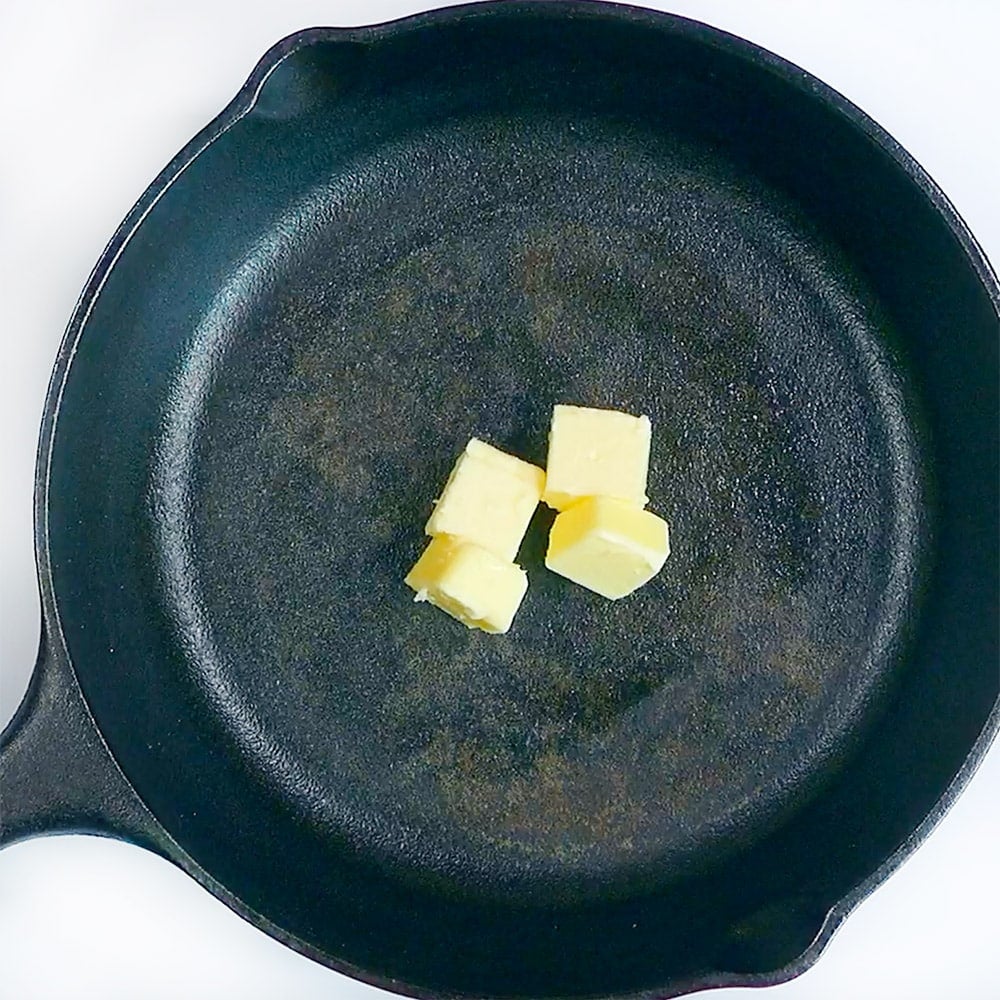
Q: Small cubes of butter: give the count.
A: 4